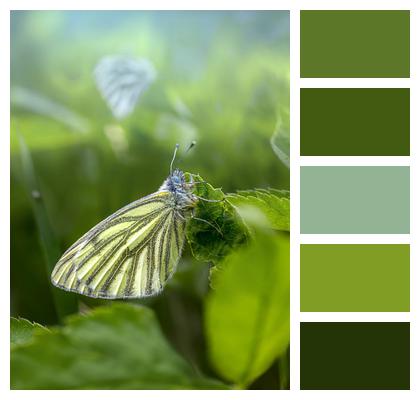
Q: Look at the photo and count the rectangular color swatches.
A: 5